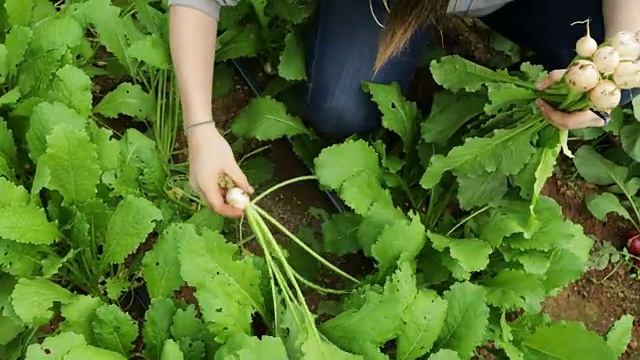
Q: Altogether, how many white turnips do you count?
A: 7